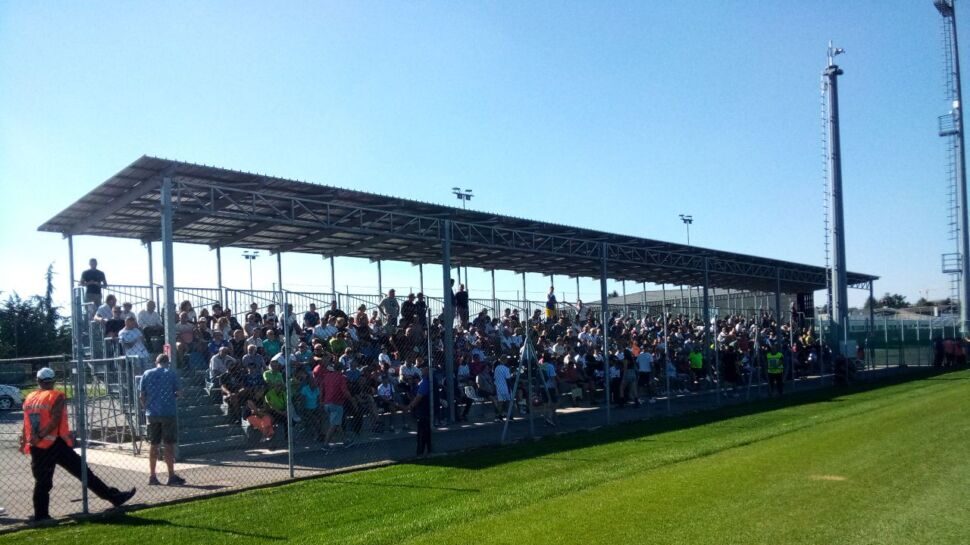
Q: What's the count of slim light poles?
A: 3